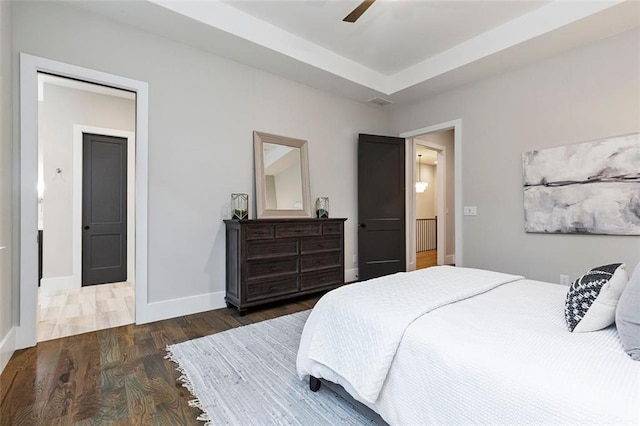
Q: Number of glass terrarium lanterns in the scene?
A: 2